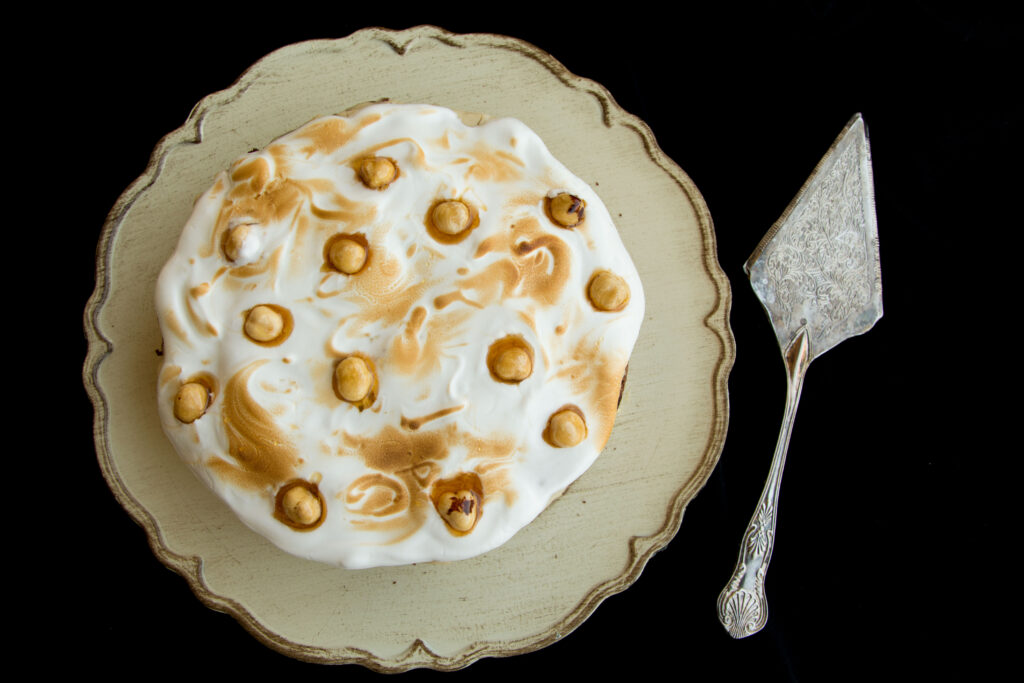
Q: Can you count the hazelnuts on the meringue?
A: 13